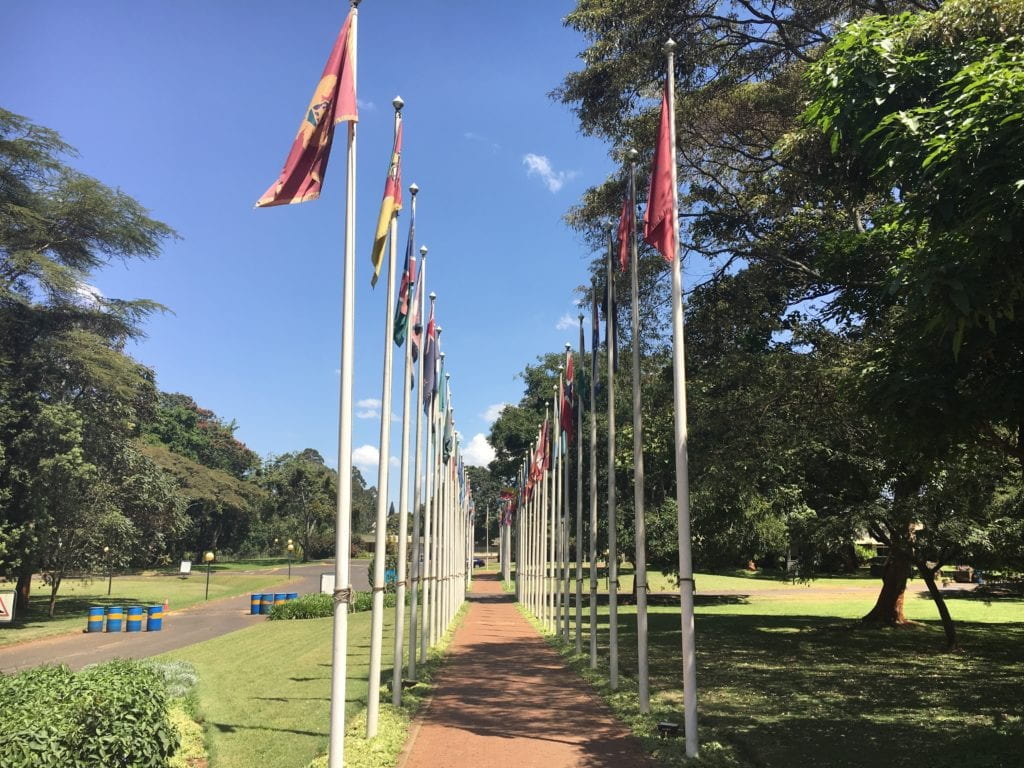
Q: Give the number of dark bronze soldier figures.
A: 0